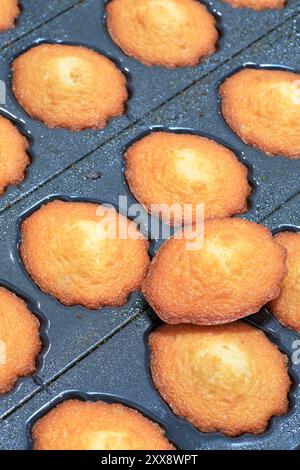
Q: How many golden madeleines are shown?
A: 13